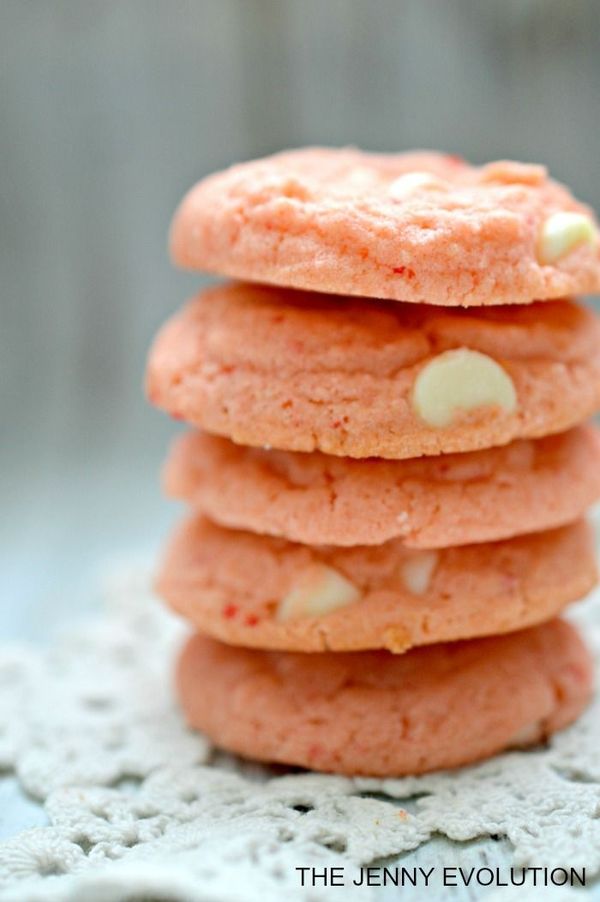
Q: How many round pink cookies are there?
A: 5